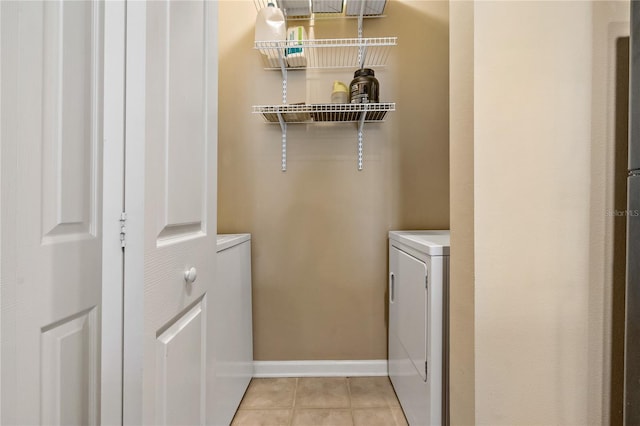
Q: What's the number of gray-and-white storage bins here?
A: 3